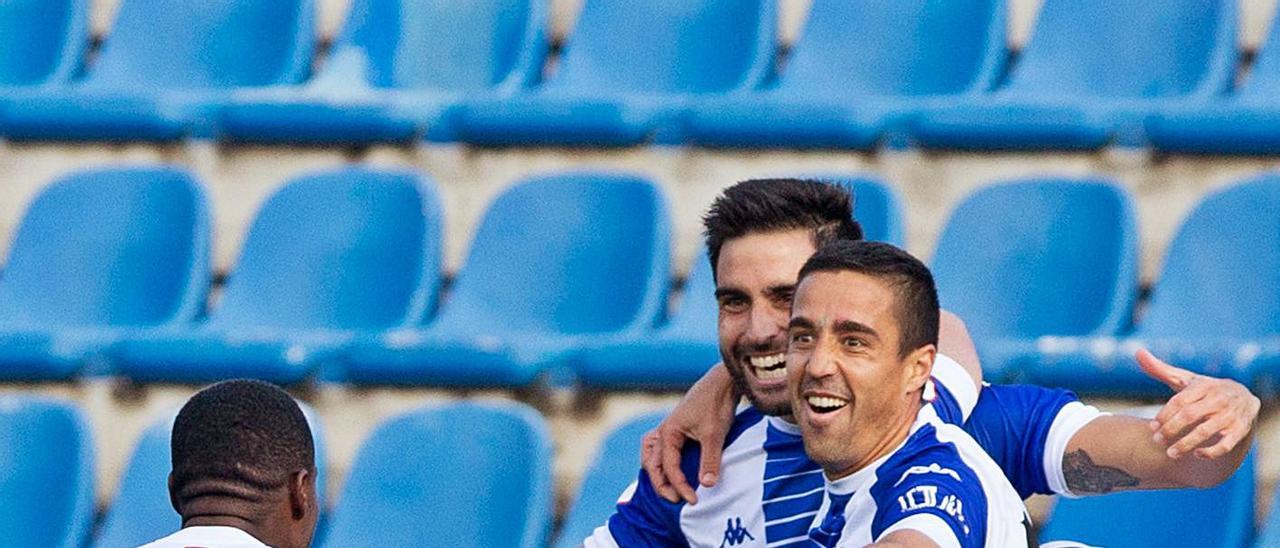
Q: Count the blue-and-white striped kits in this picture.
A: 2